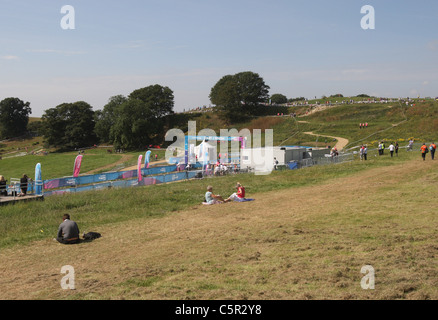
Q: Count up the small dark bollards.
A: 0